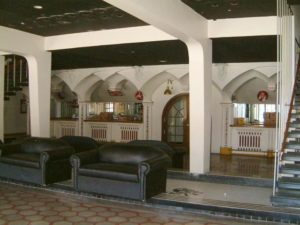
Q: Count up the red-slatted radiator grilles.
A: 4